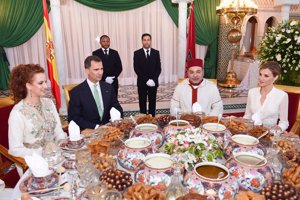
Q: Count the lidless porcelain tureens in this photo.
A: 8